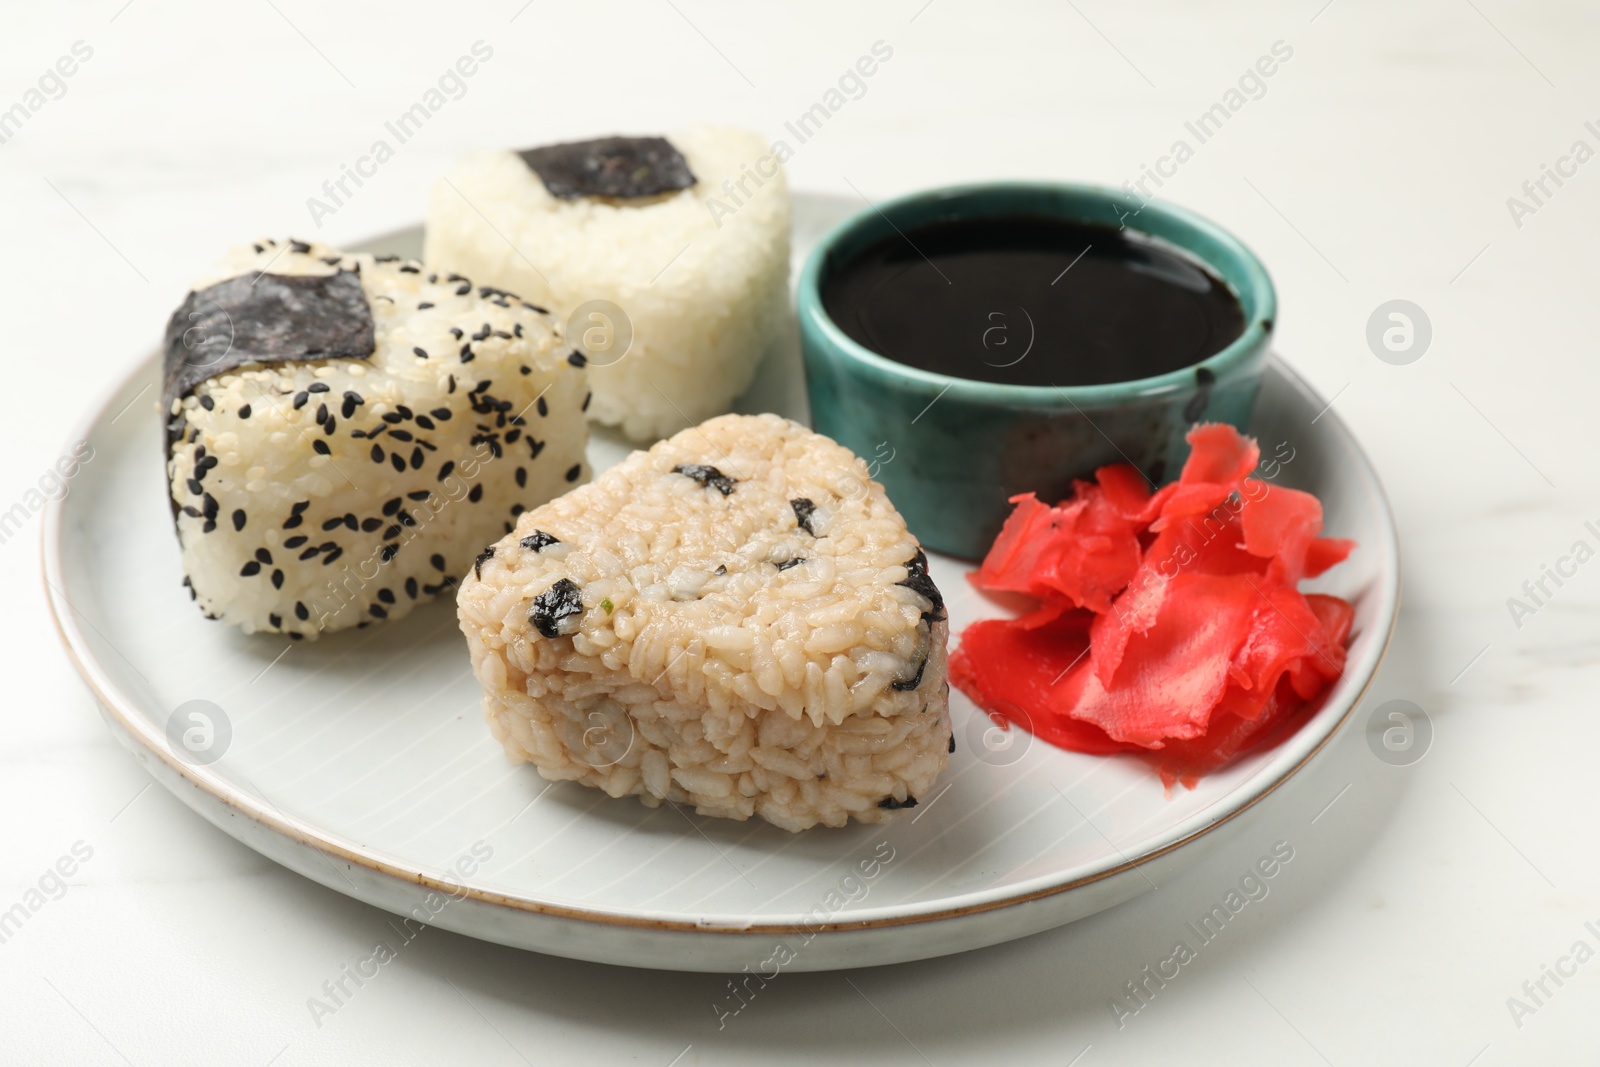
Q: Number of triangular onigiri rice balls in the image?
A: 3